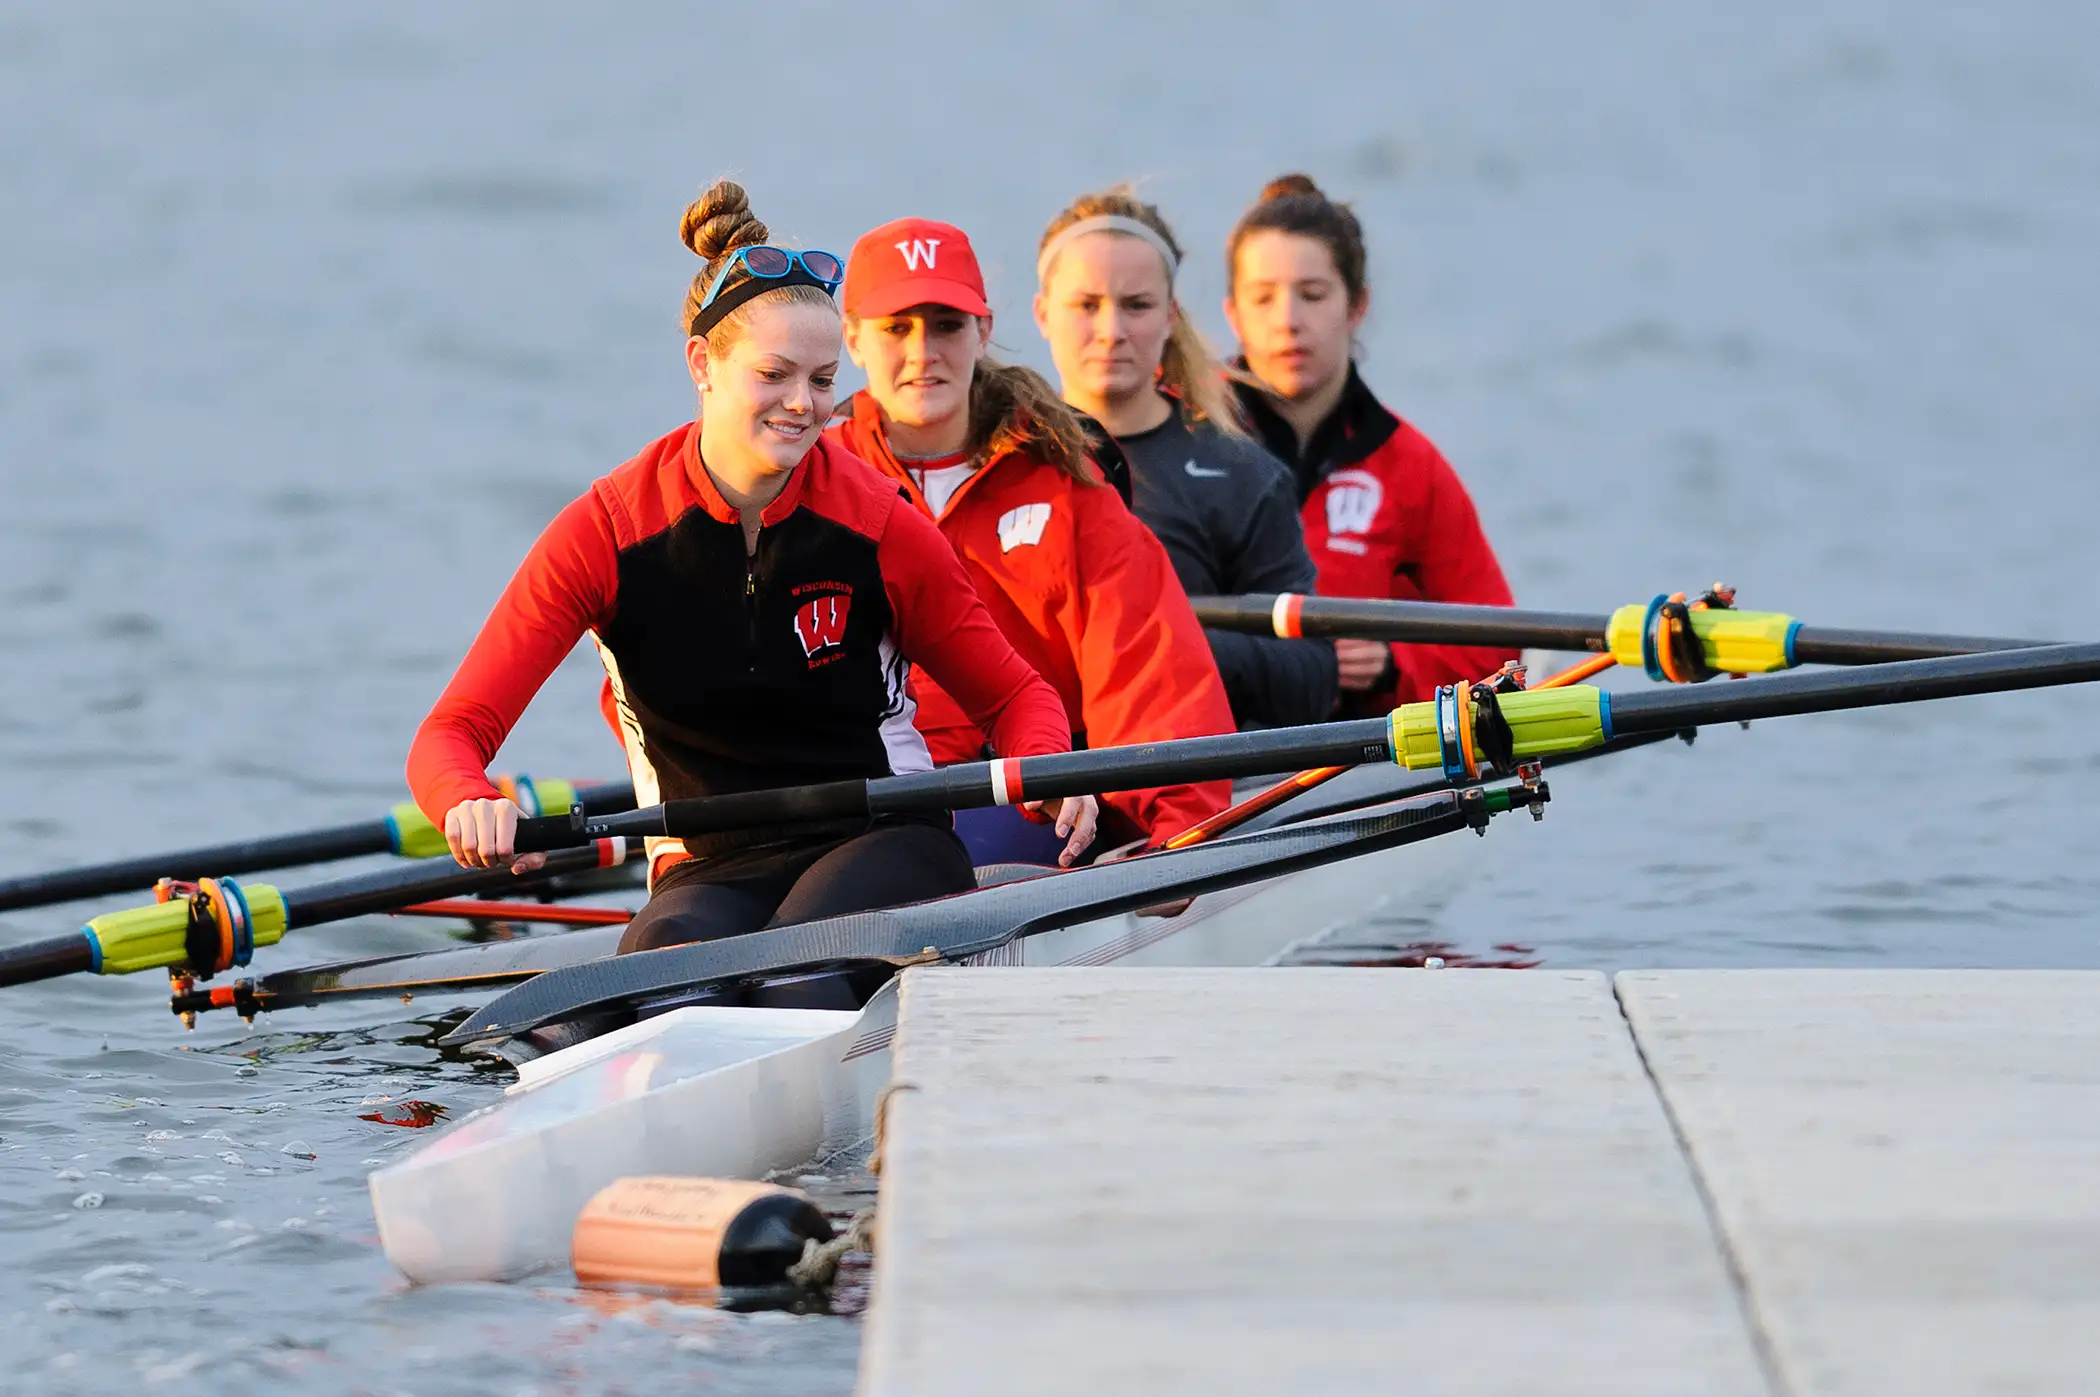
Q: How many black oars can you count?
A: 4